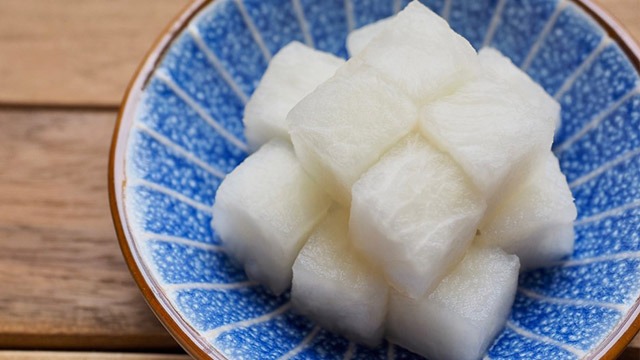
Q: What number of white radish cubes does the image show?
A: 11